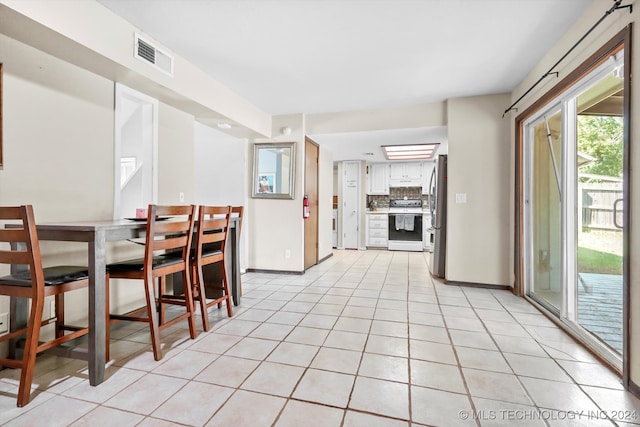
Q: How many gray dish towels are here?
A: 2